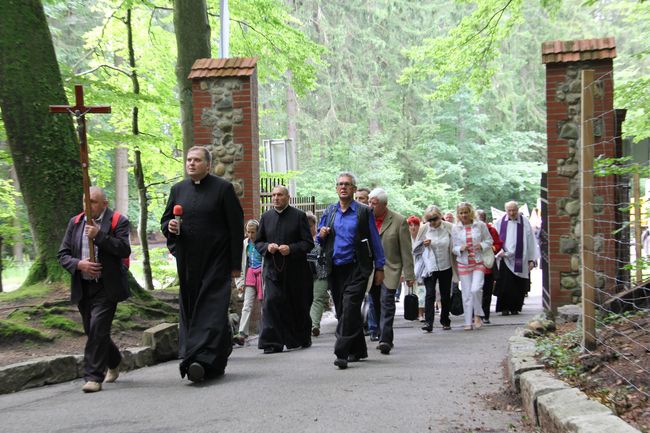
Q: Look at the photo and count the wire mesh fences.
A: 1